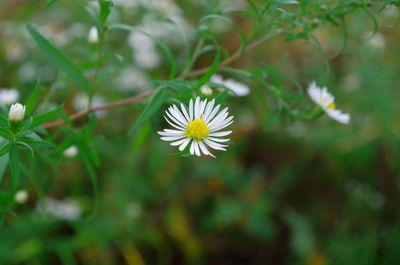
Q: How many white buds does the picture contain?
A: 5